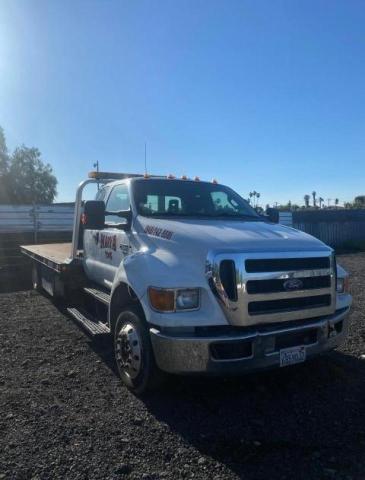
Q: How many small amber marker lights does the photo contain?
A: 5